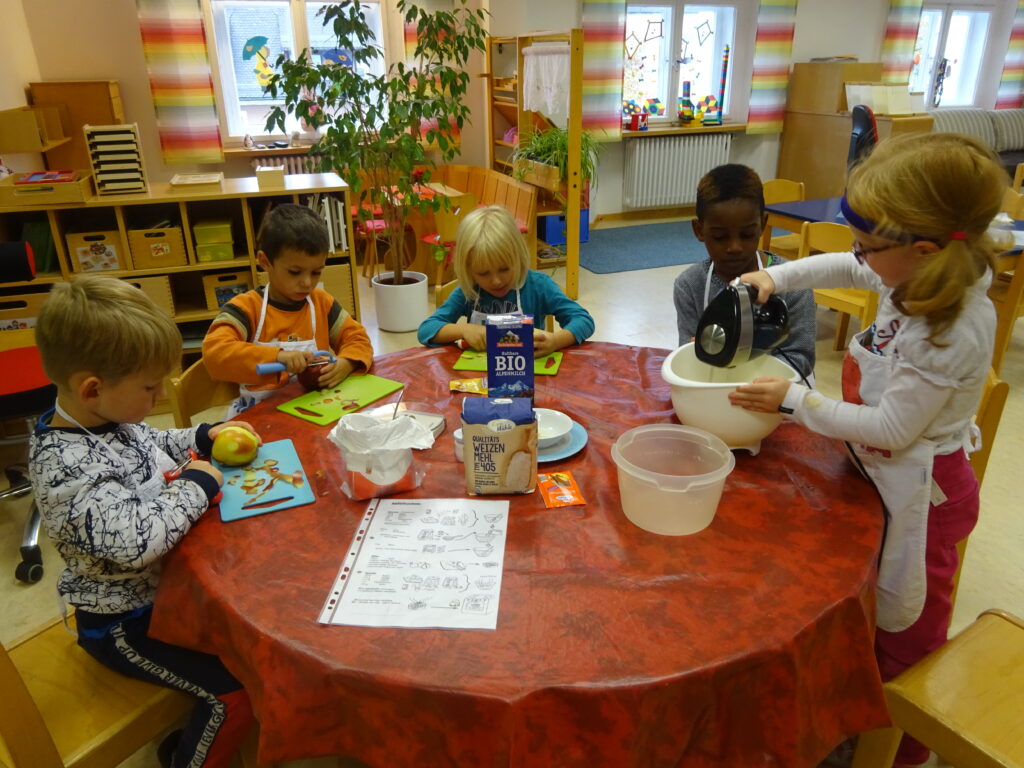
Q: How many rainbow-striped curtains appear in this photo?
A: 6